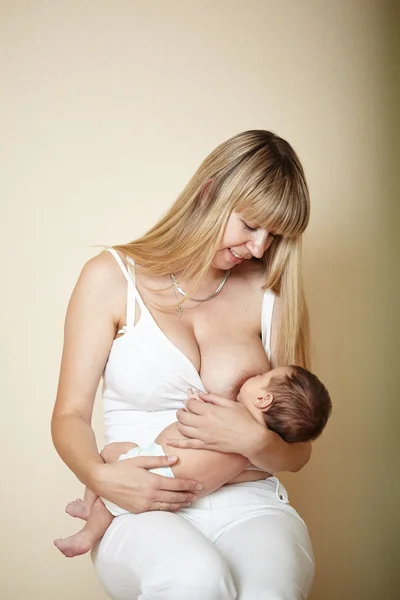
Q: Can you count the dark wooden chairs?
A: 0